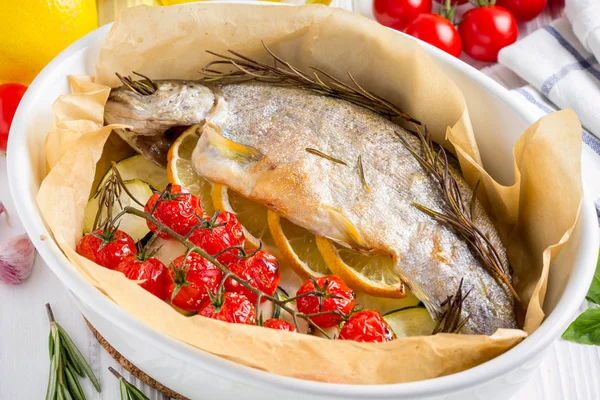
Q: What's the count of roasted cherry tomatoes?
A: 10